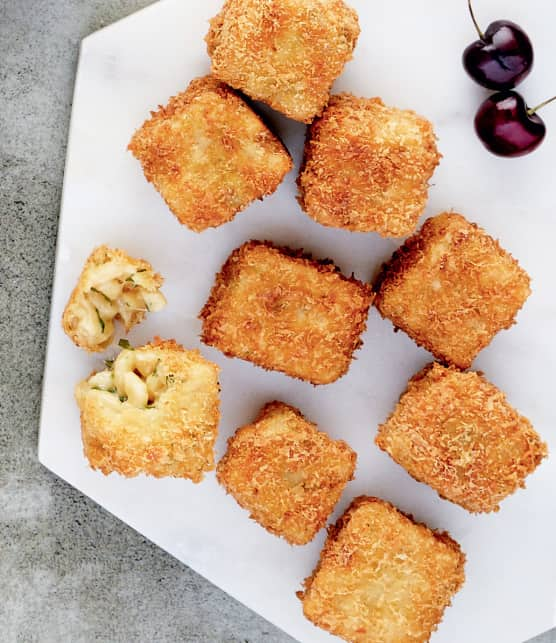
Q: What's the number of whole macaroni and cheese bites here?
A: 8